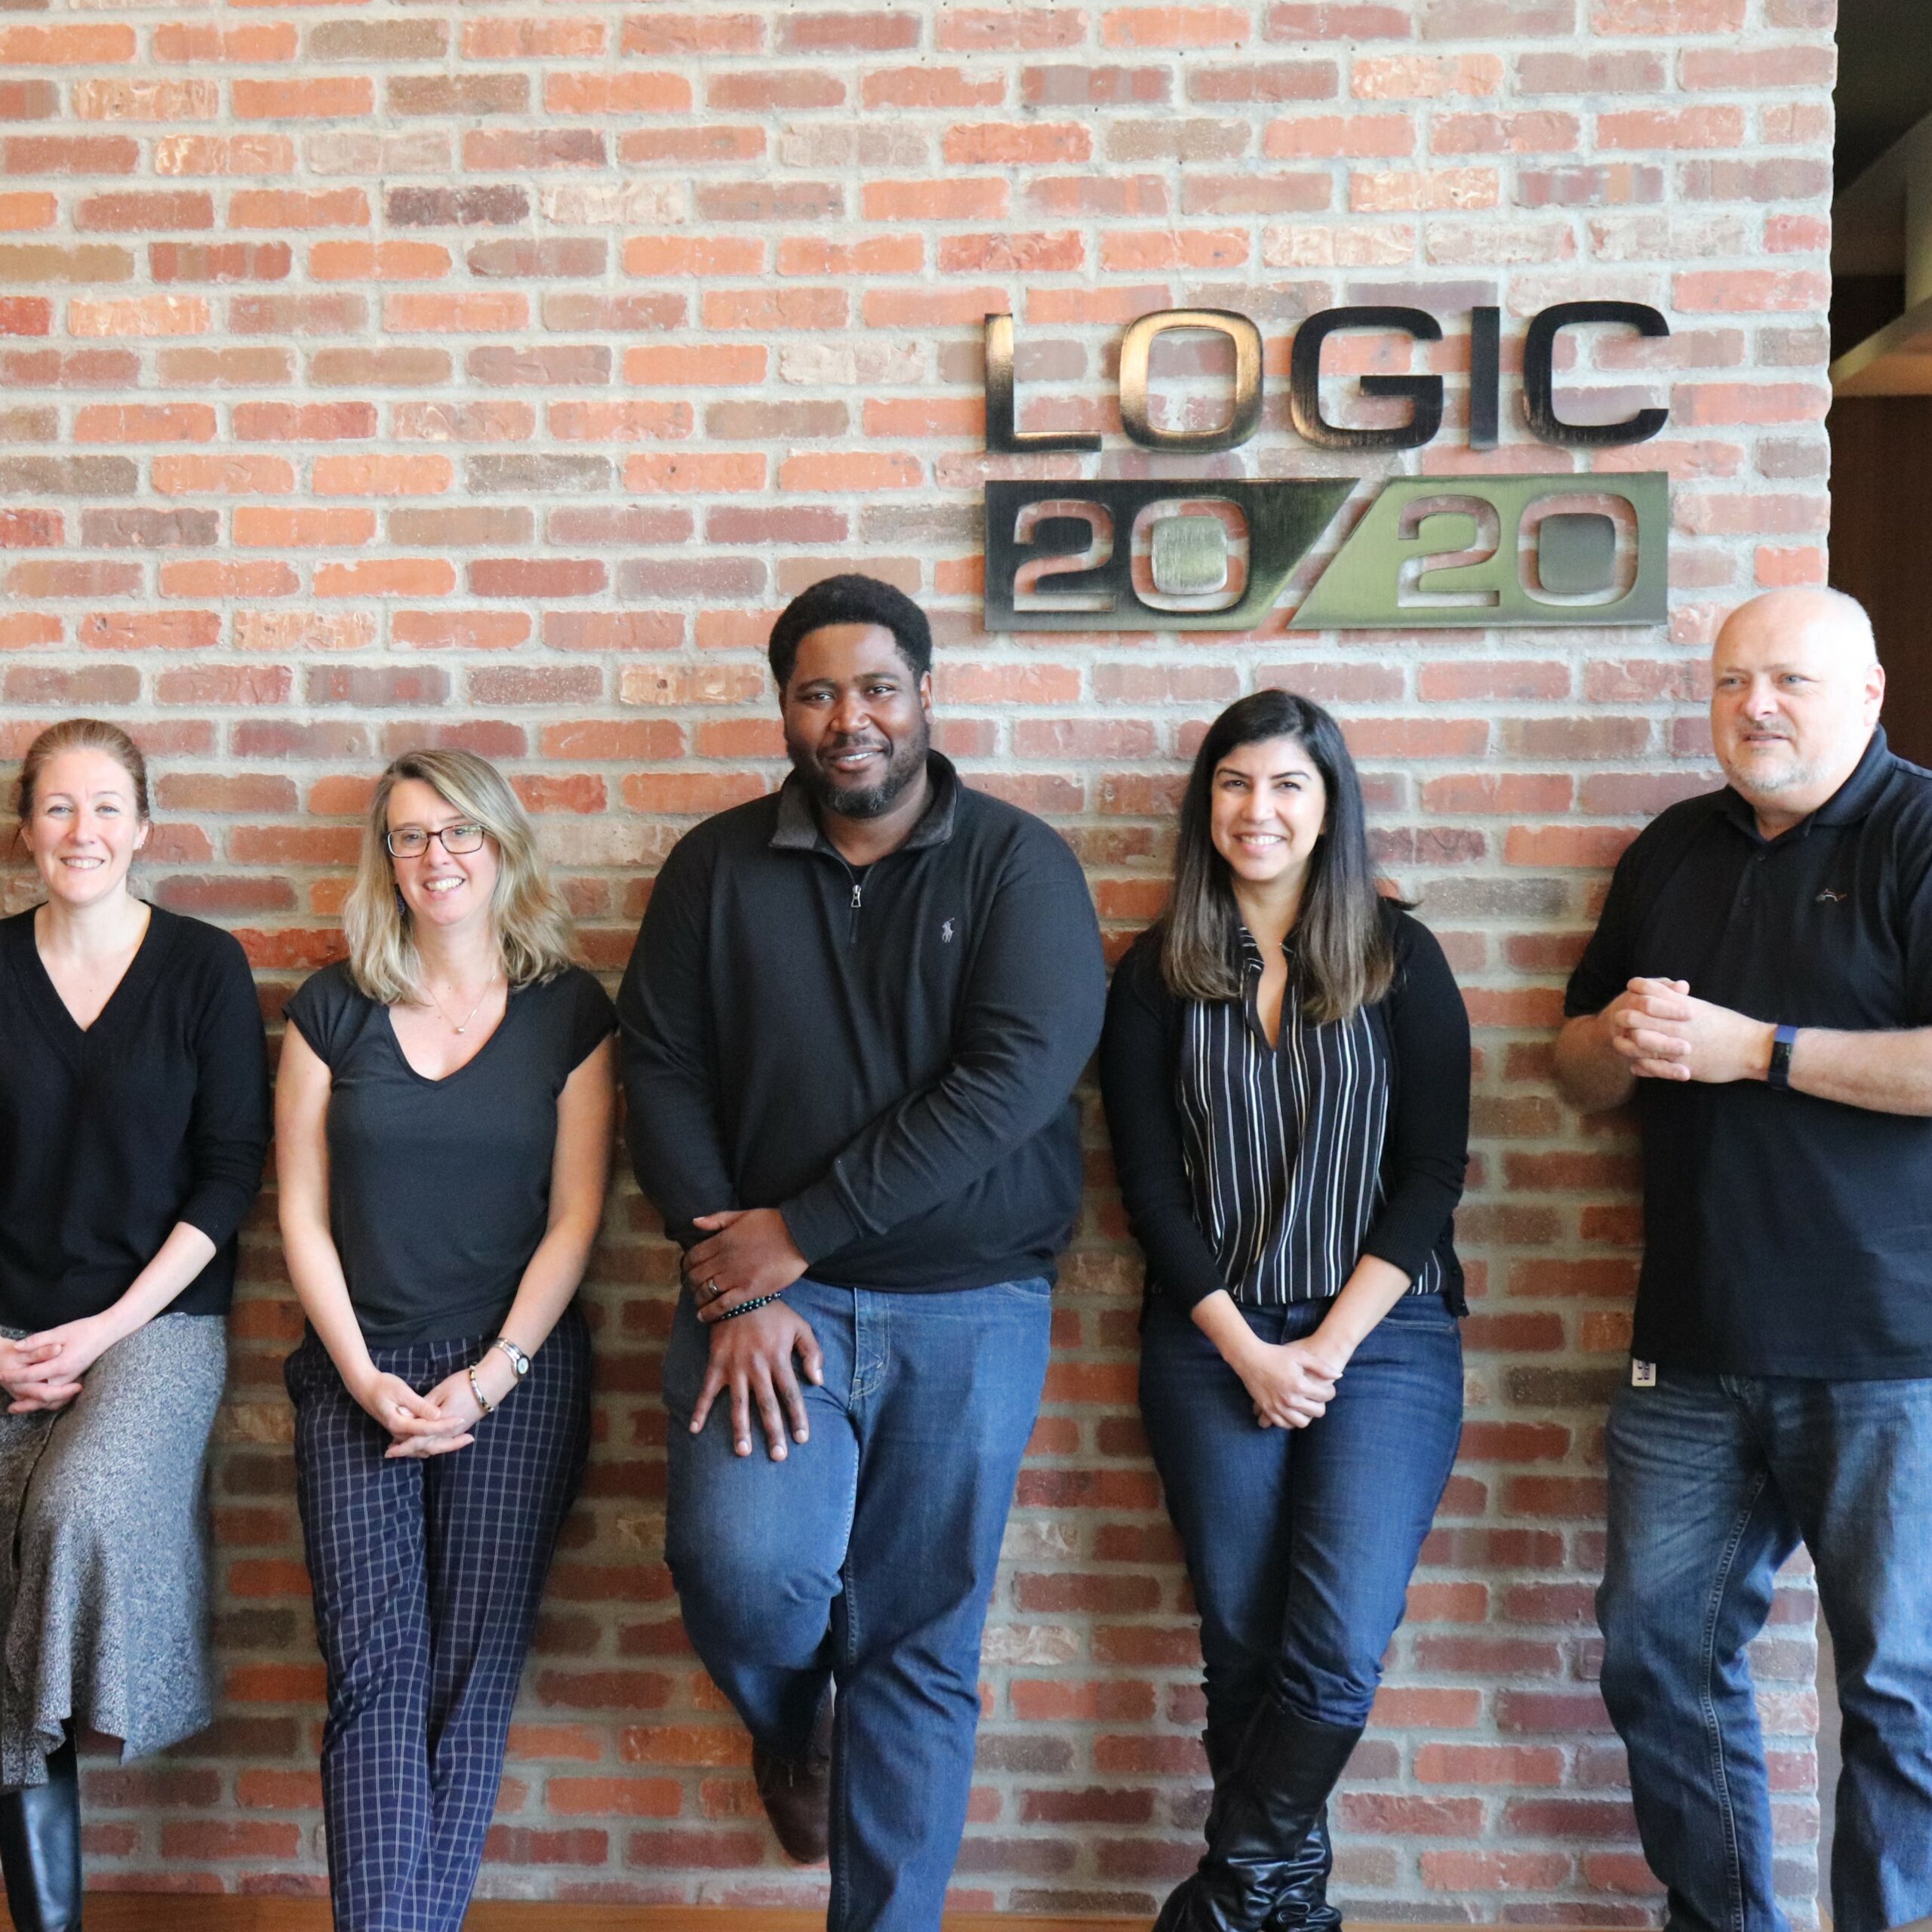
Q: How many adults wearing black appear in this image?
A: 5